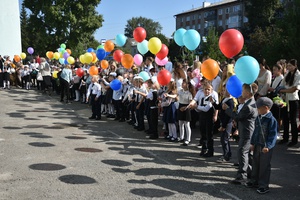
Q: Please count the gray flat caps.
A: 1